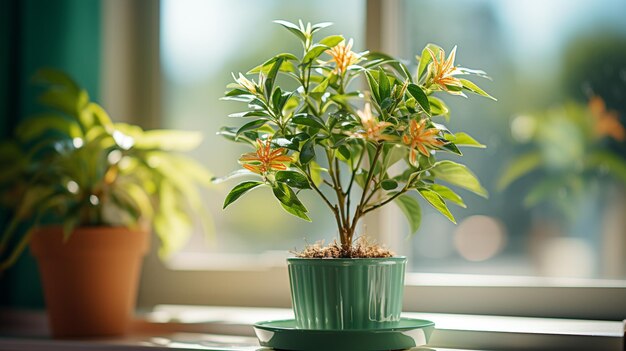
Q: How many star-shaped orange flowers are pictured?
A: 5